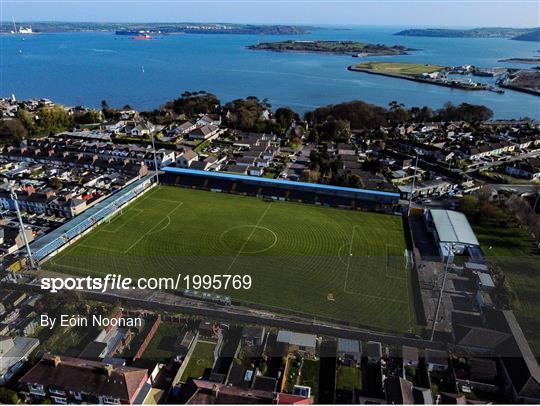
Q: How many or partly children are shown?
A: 0